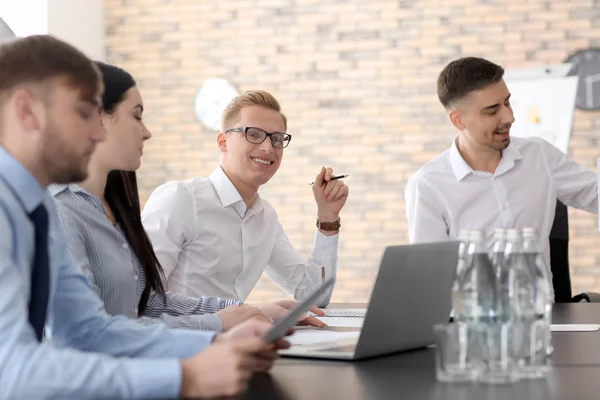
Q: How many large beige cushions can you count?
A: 0